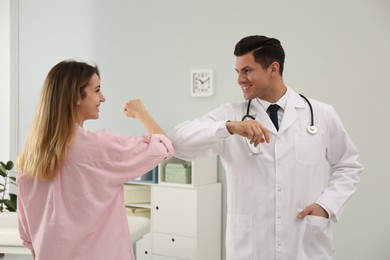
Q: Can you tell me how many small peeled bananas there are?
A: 0